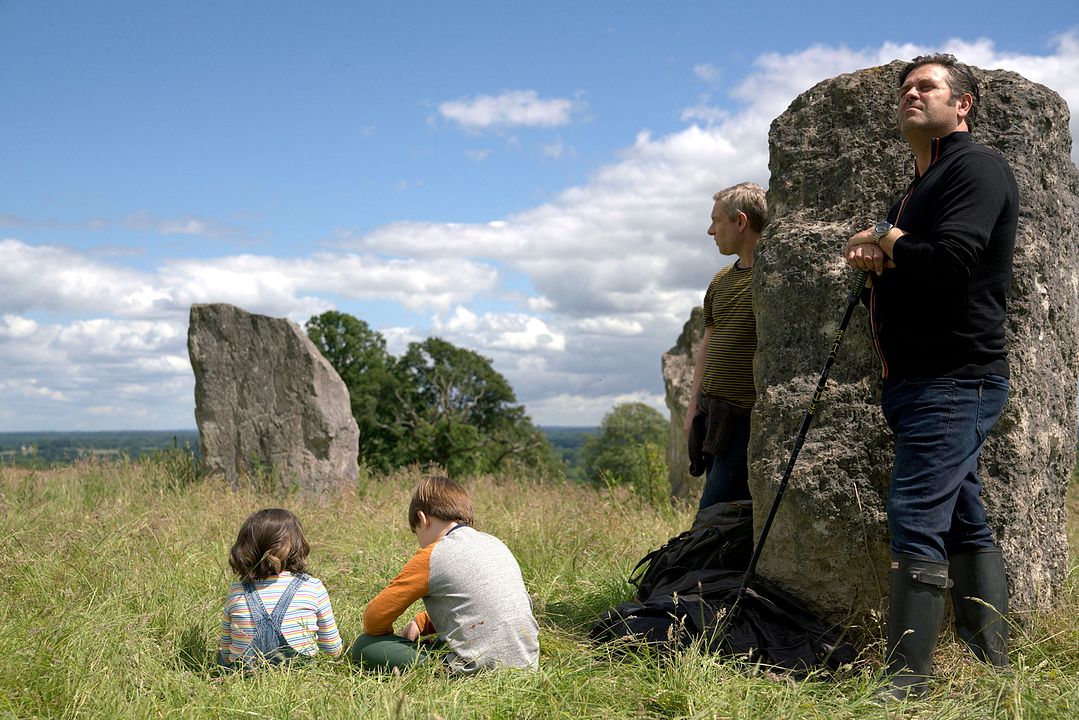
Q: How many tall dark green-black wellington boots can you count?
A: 2